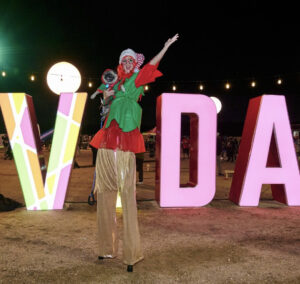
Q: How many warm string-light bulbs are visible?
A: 9